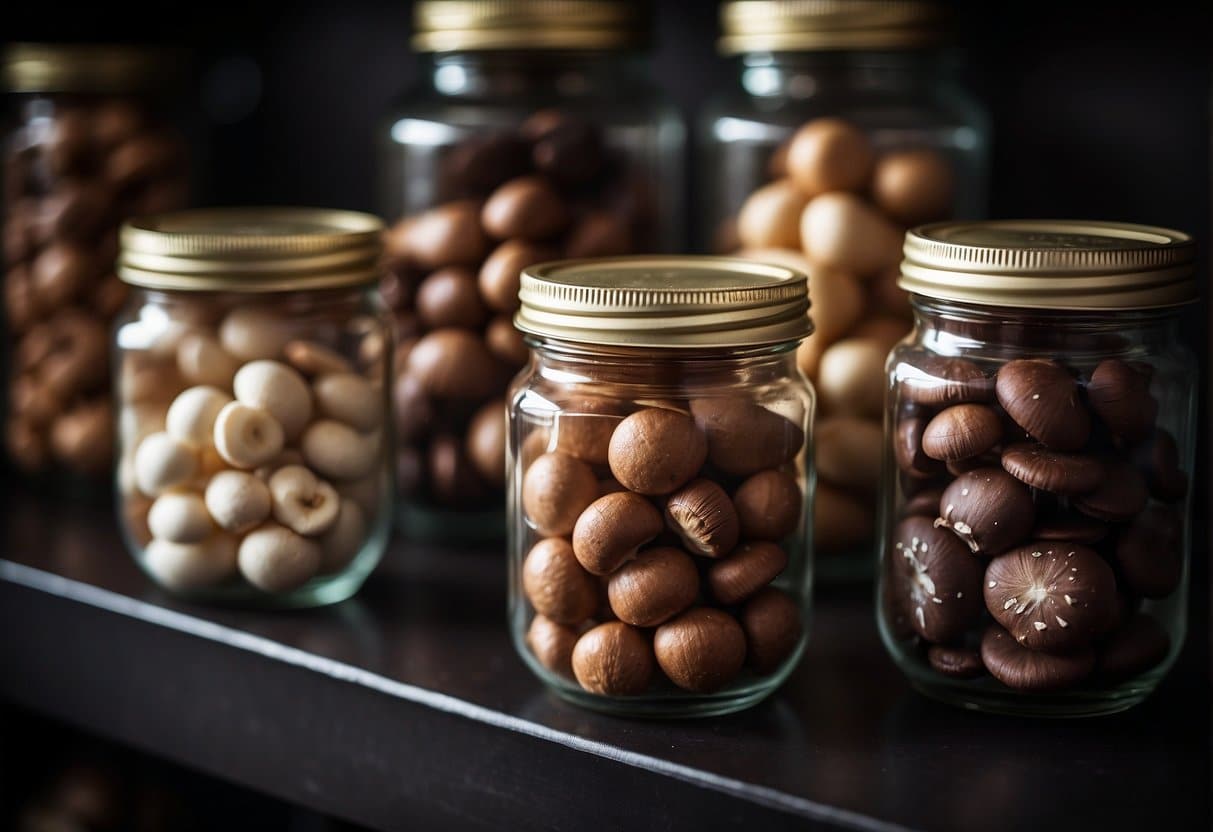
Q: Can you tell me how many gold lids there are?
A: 6